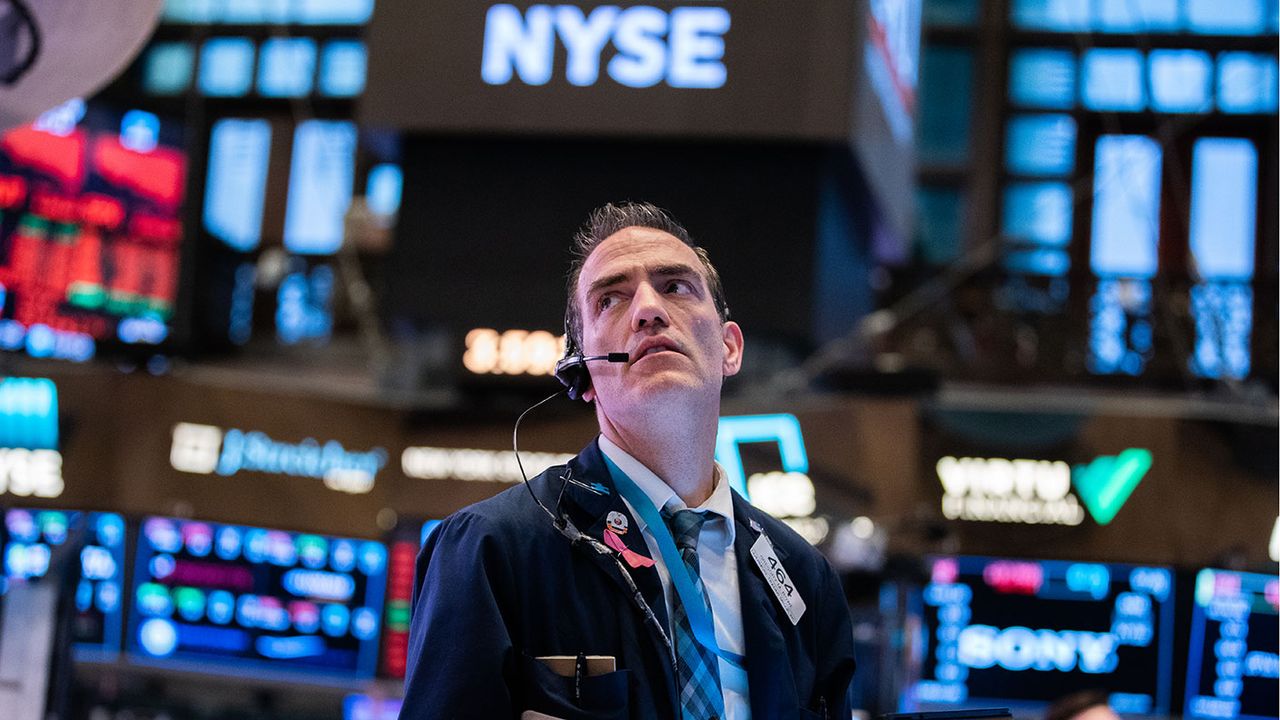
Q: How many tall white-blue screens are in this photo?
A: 4